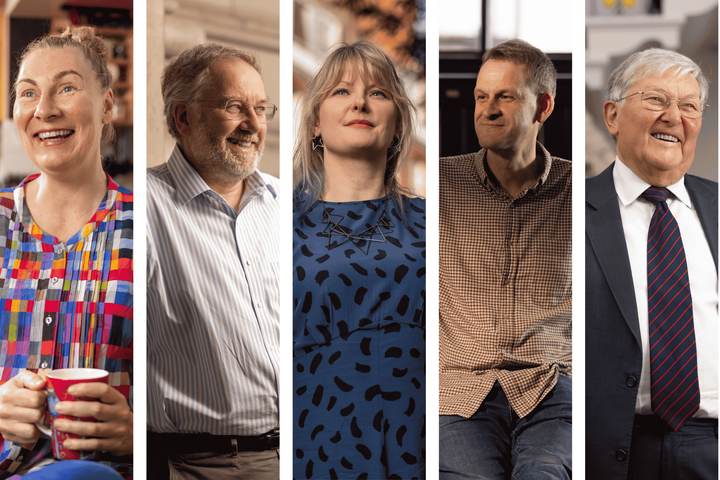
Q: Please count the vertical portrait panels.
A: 5